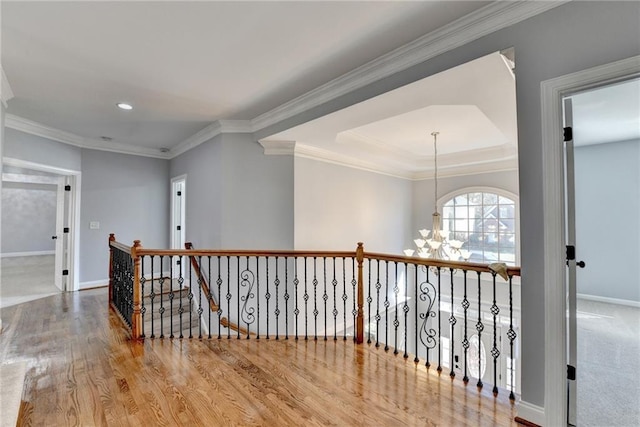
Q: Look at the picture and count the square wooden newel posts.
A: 3